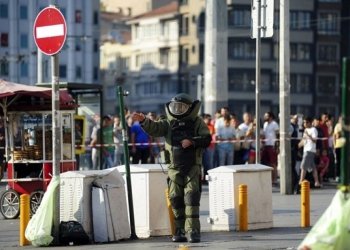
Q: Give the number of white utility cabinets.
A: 3